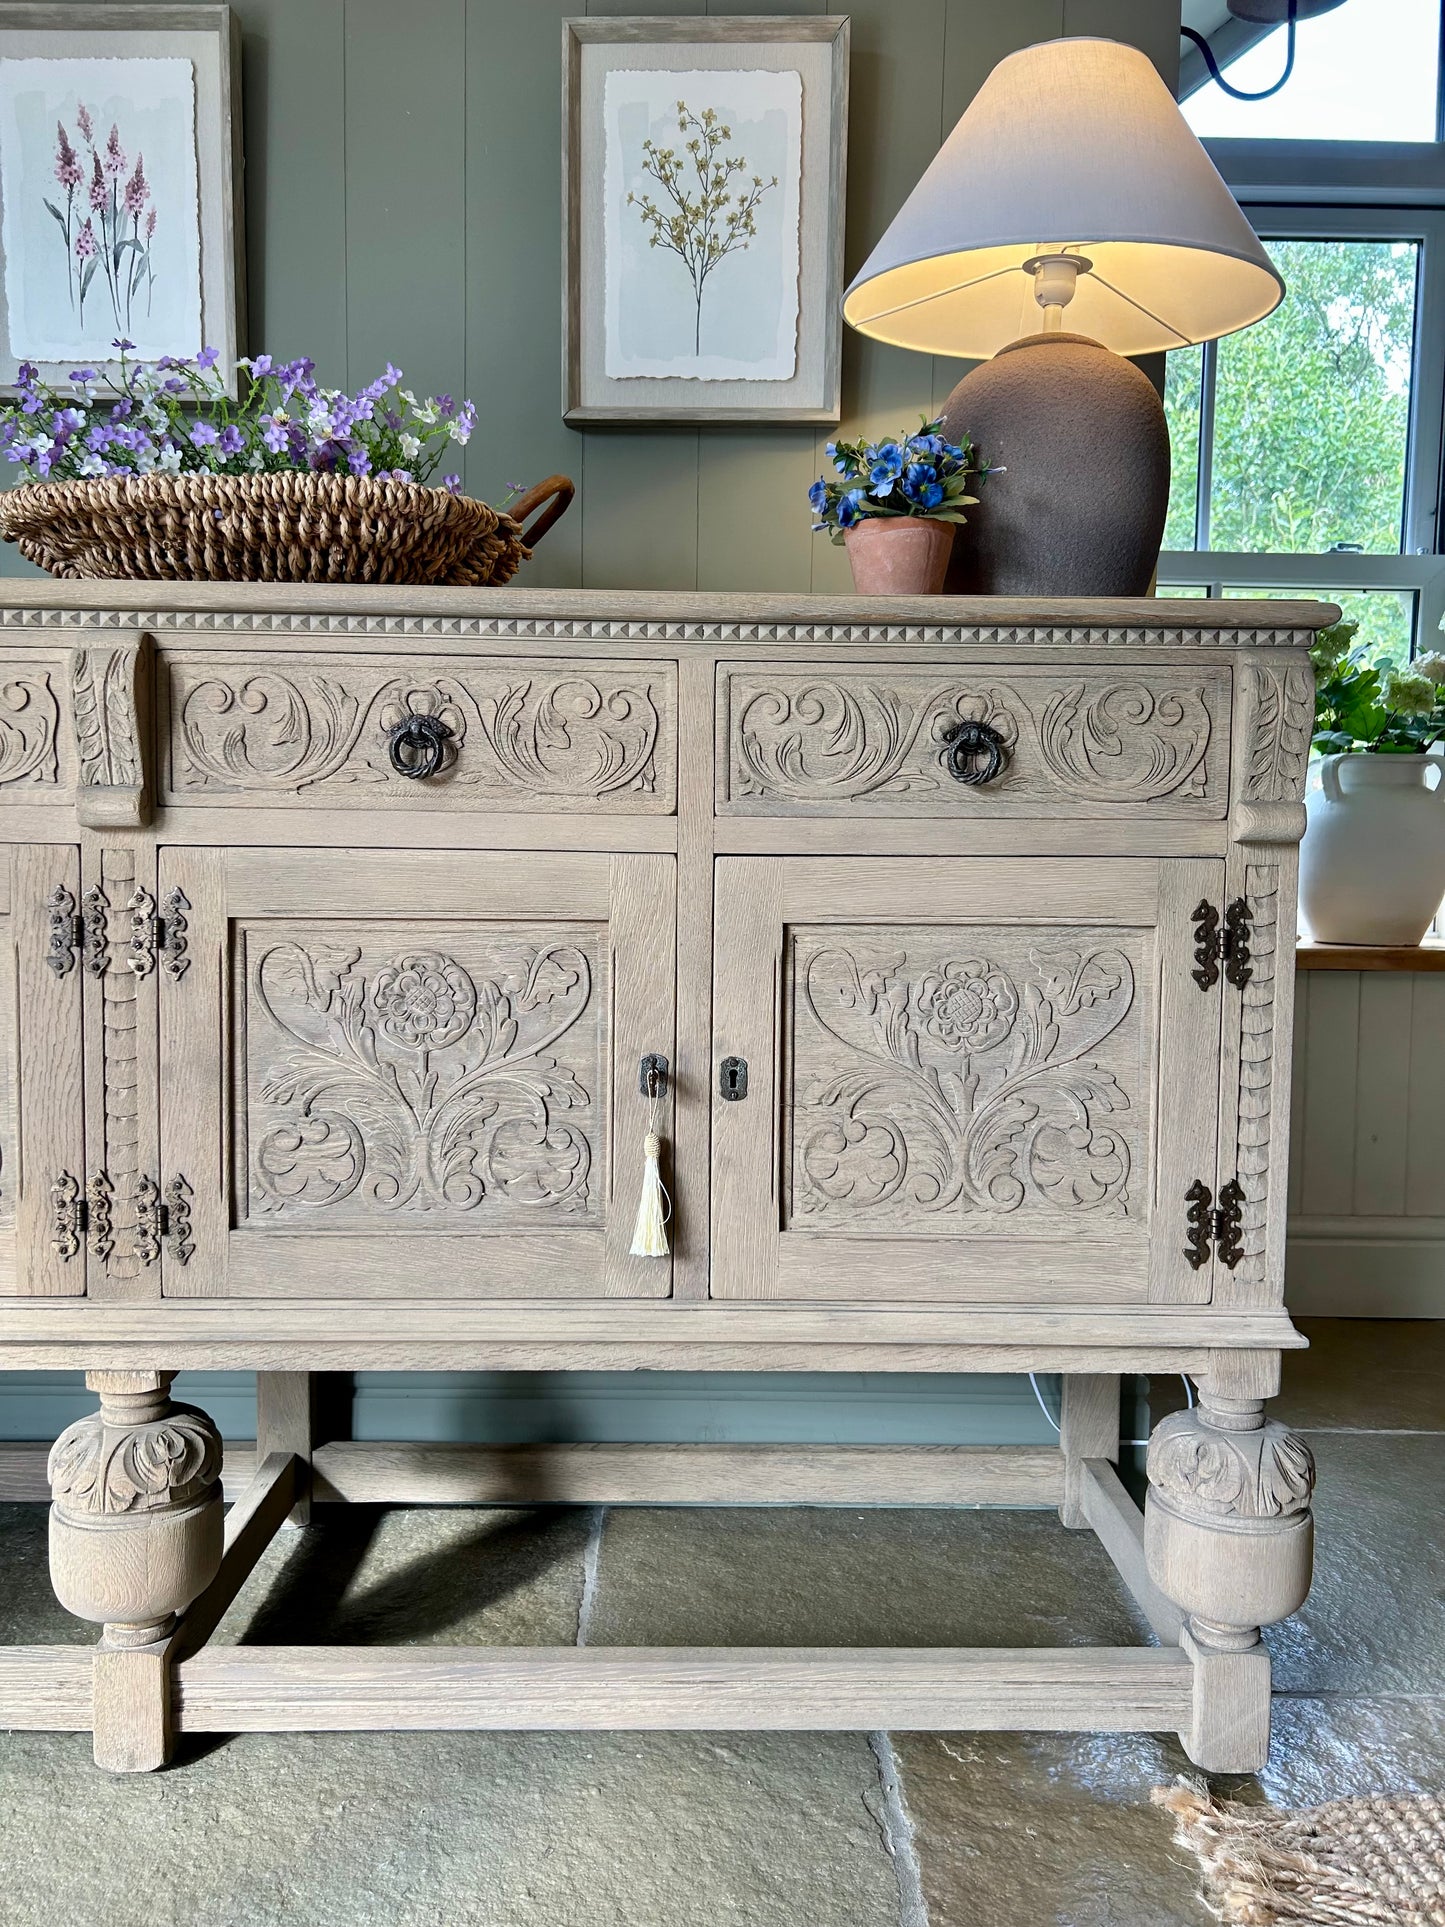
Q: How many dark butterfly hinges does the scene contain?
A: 6